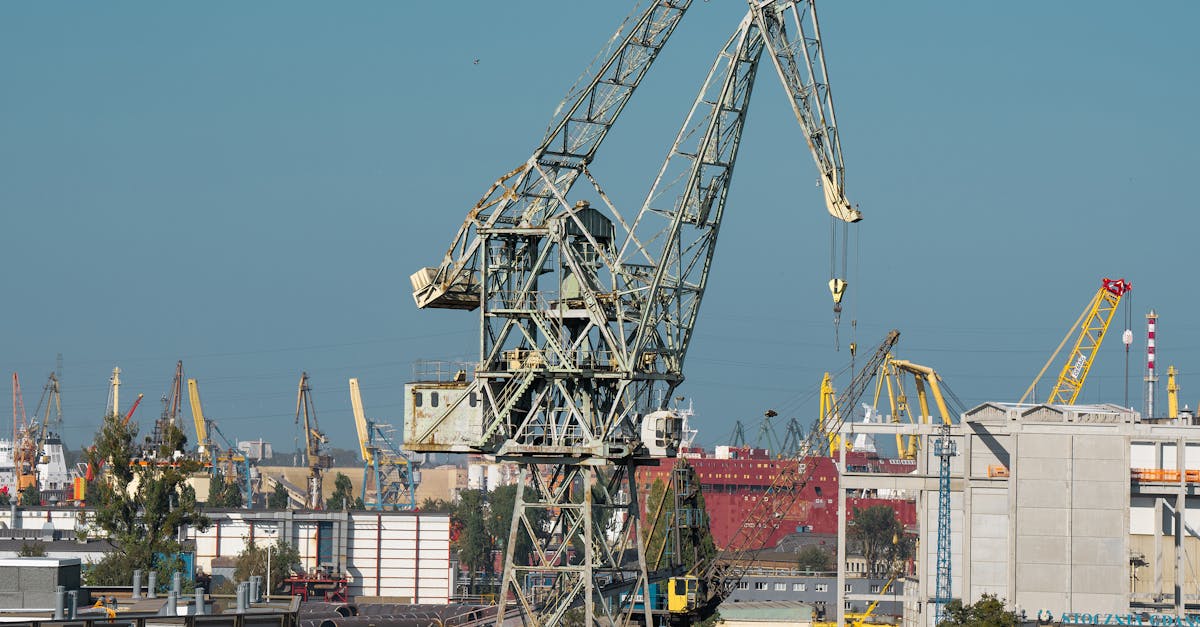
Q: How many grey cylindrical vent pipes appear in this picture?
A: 11